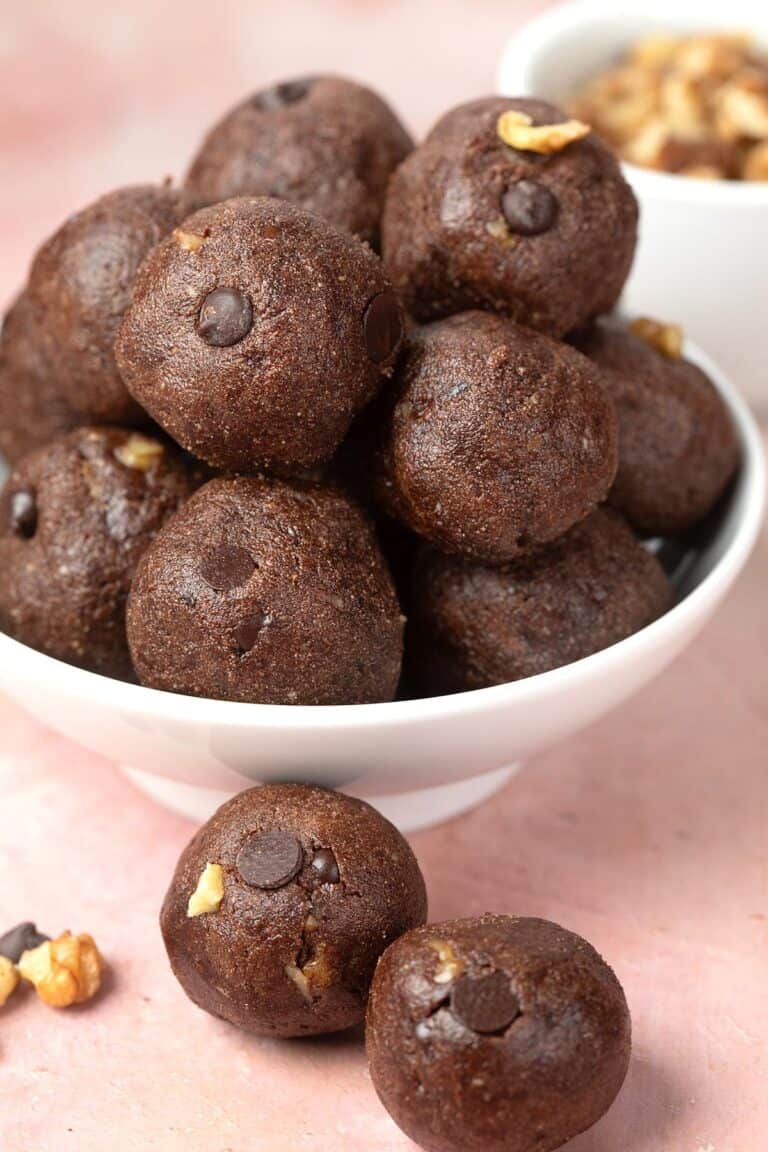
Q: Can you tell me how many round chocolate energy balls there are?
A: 12